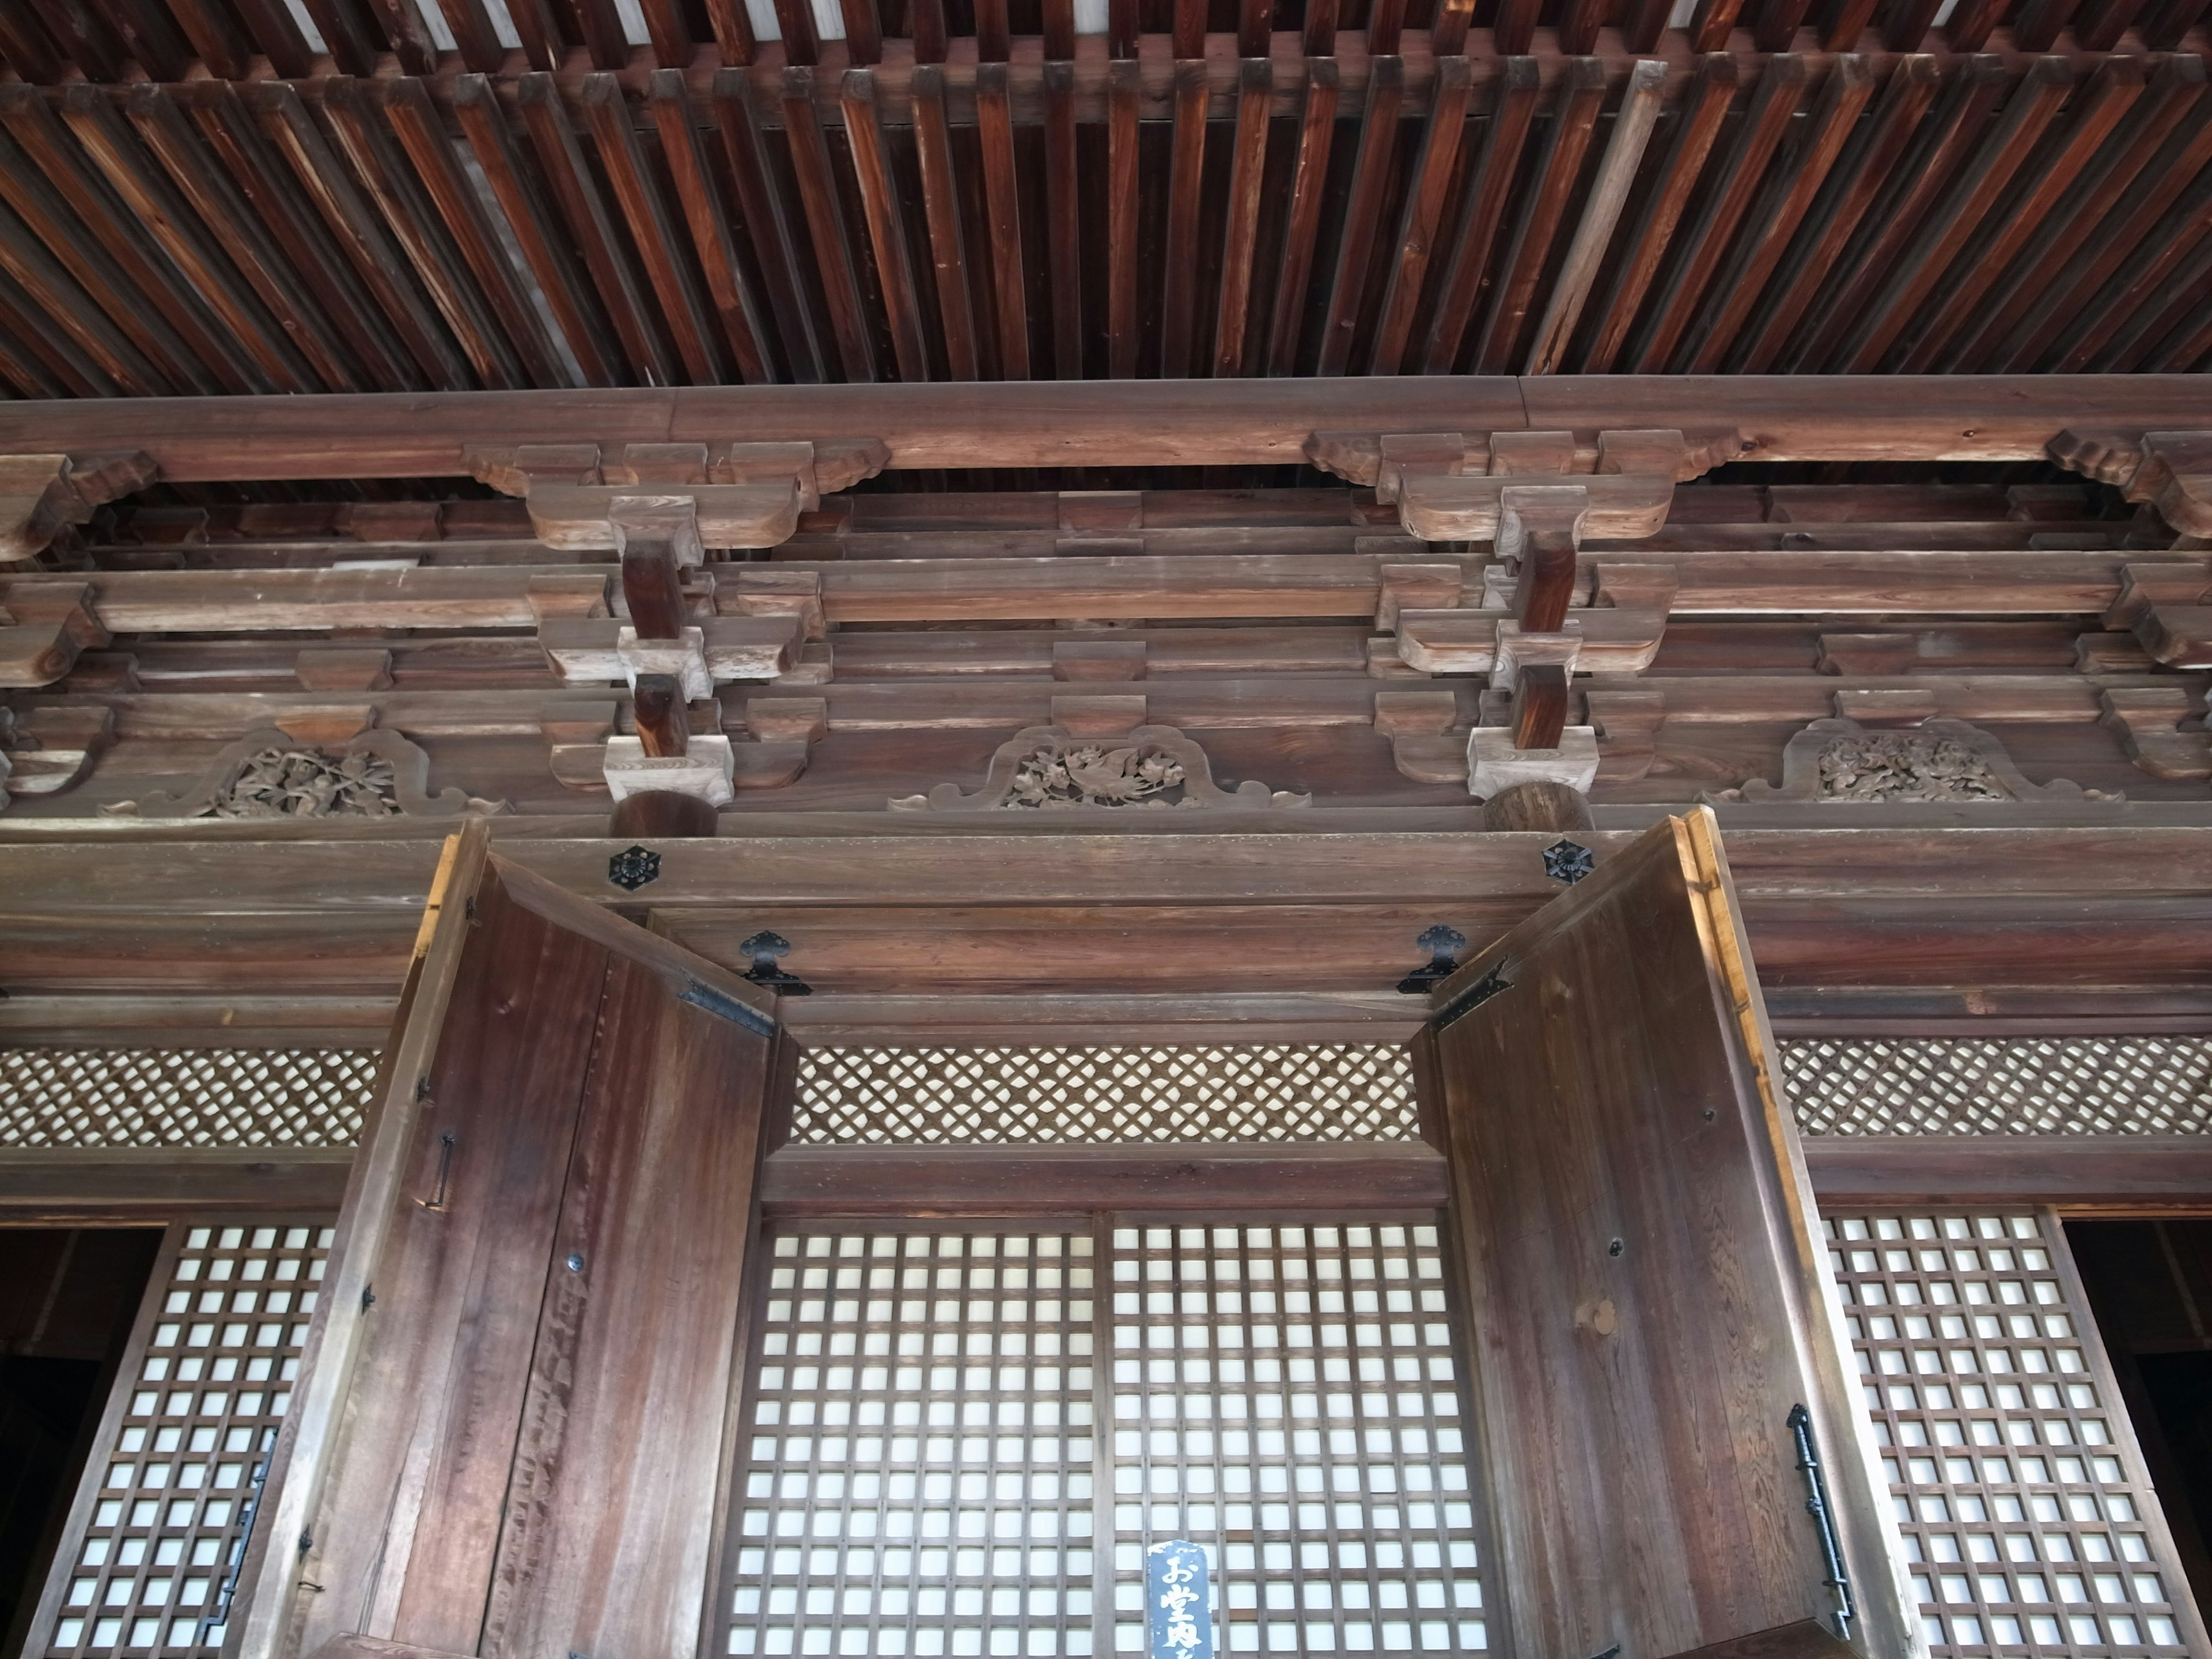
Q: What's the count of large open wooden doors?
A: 2